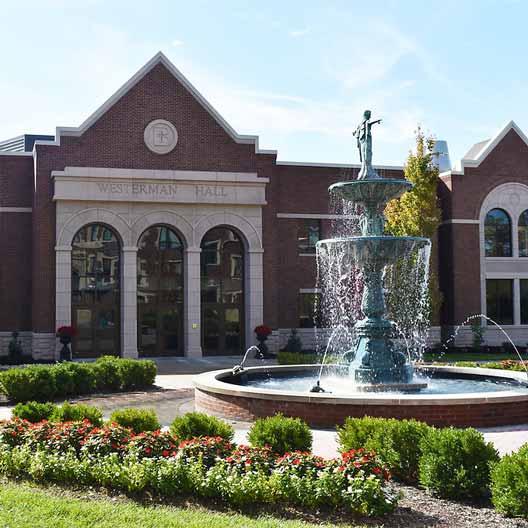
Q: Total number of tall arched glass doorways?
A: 3